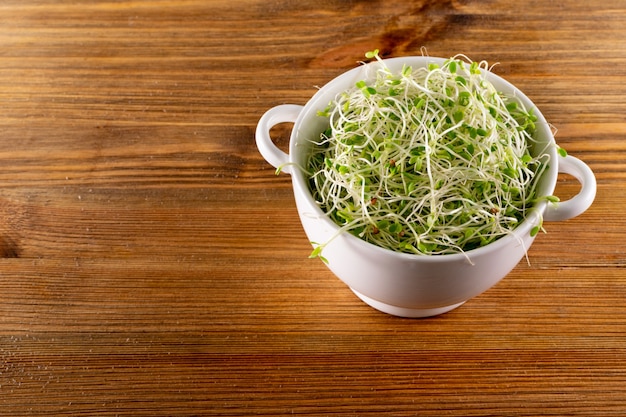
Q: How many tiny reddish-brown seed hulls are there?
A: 5